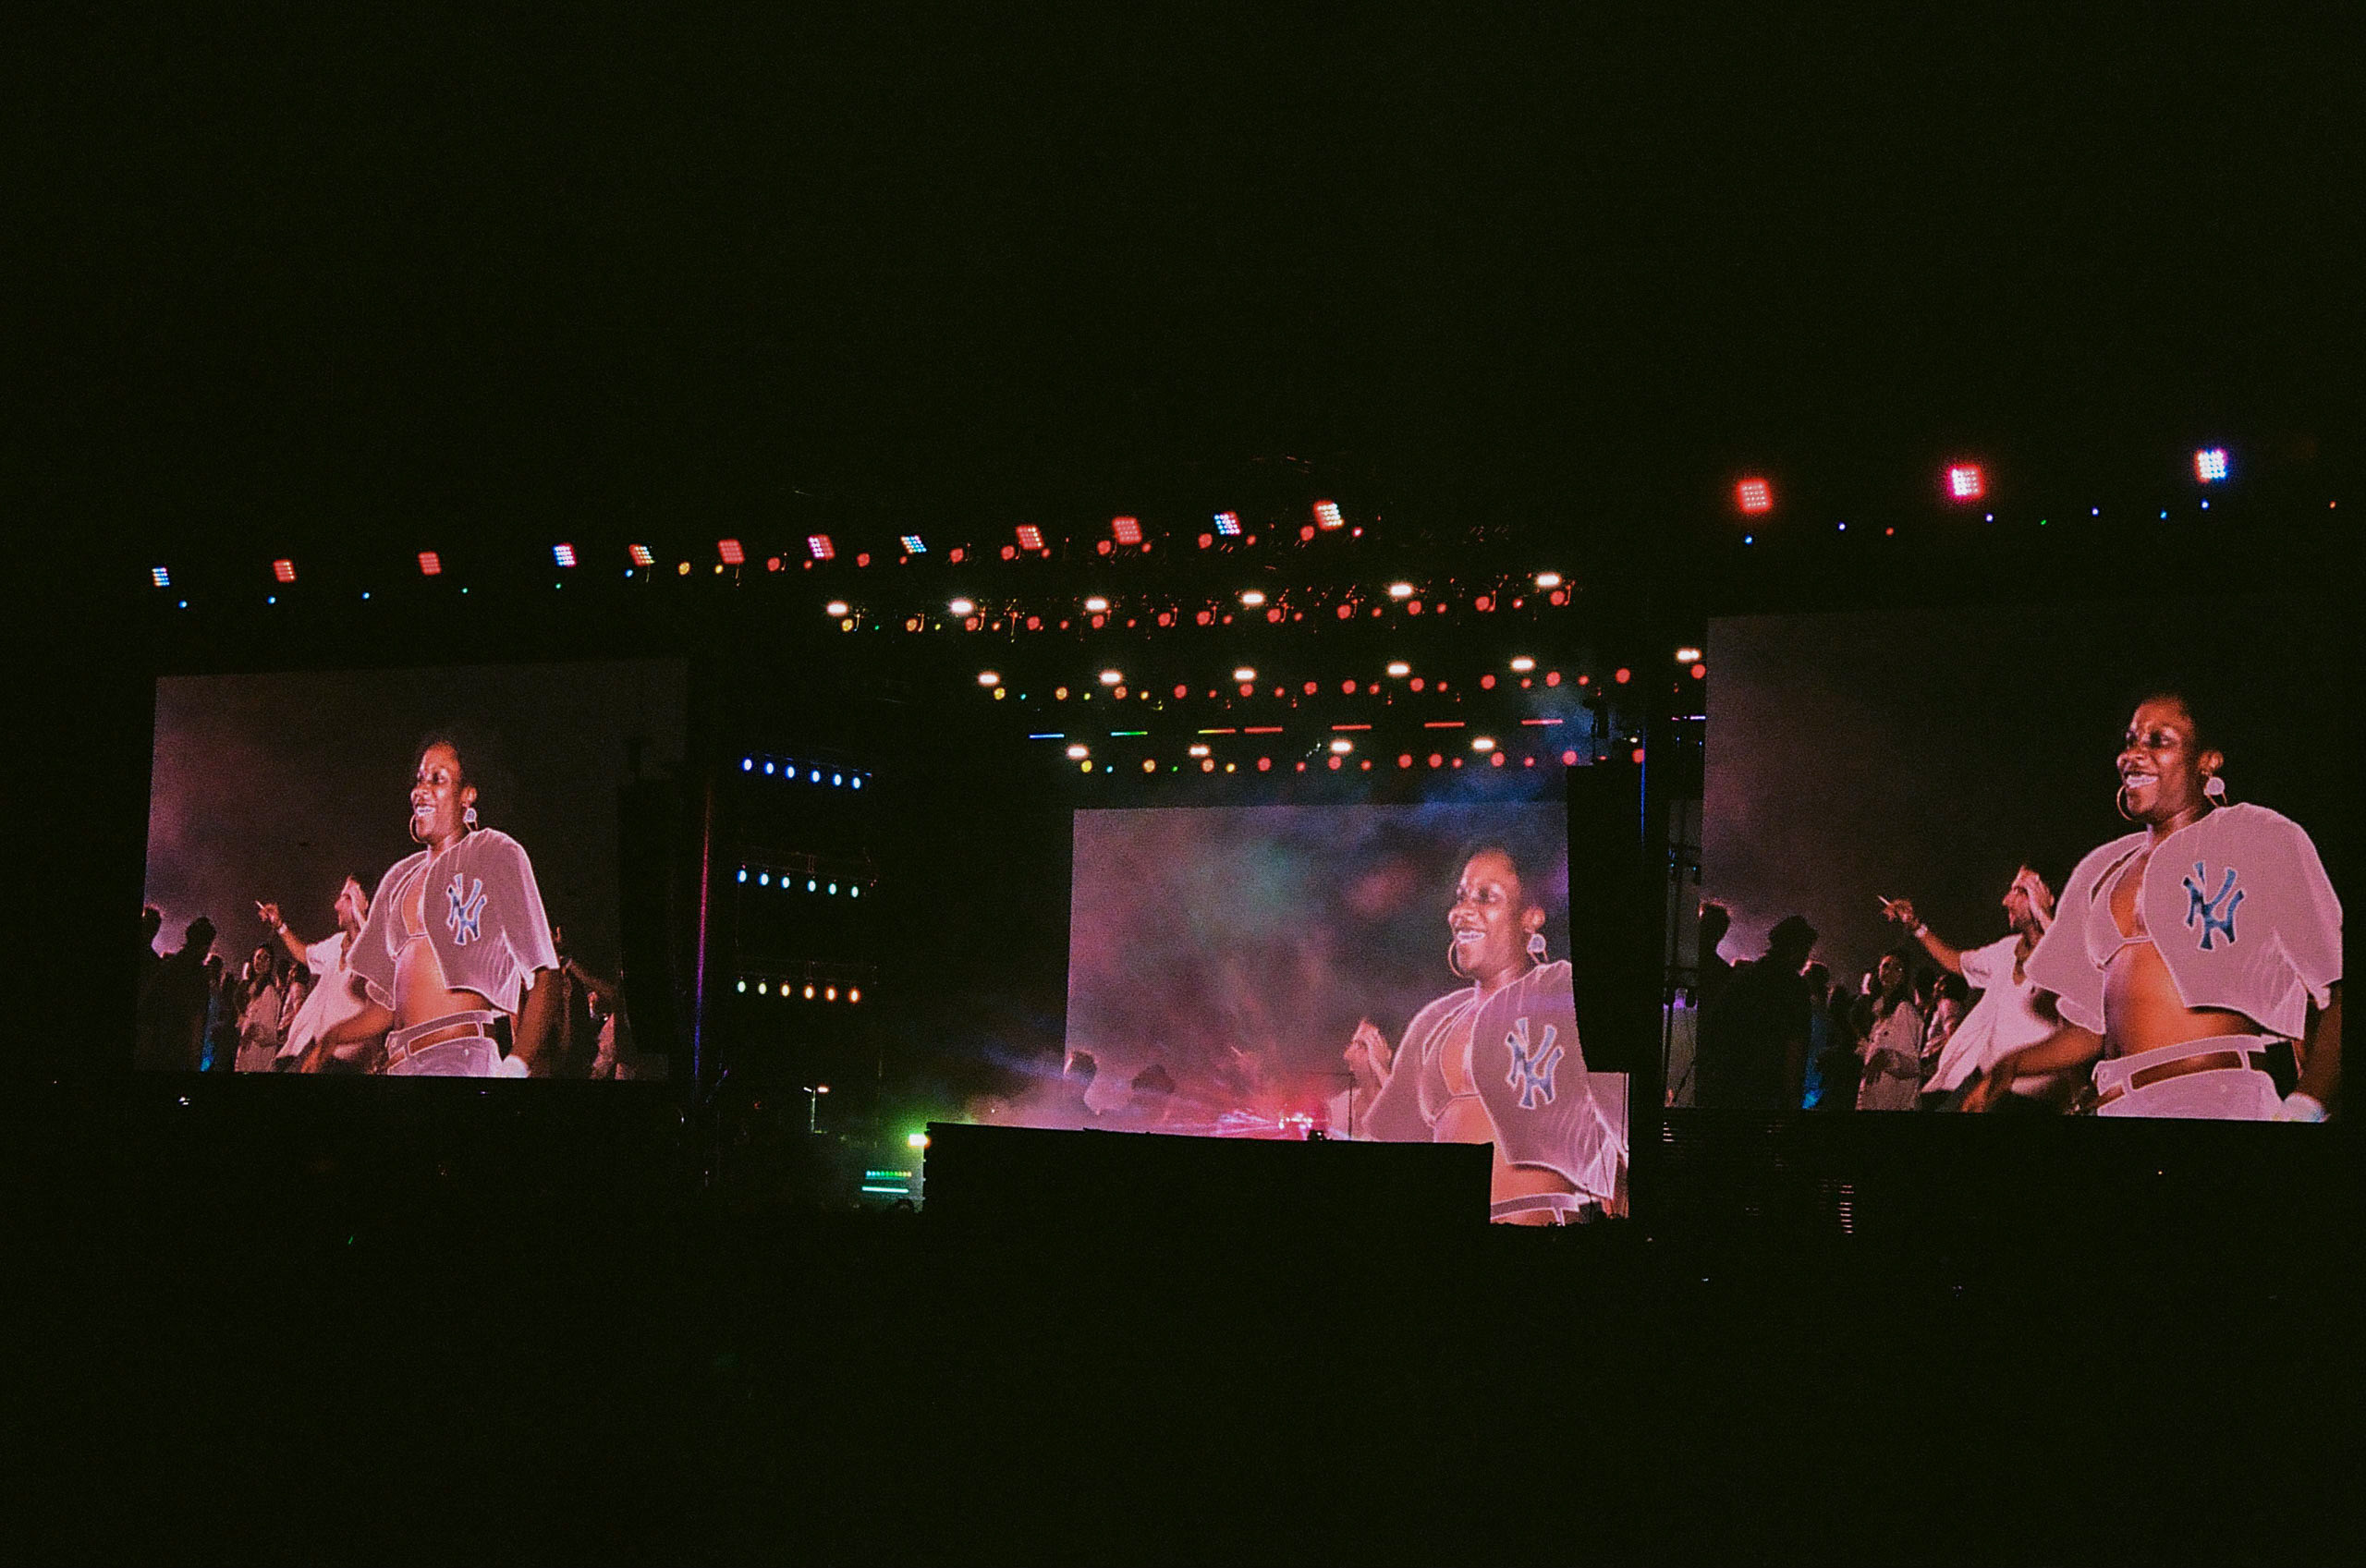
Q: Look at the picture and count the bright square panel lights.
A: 15